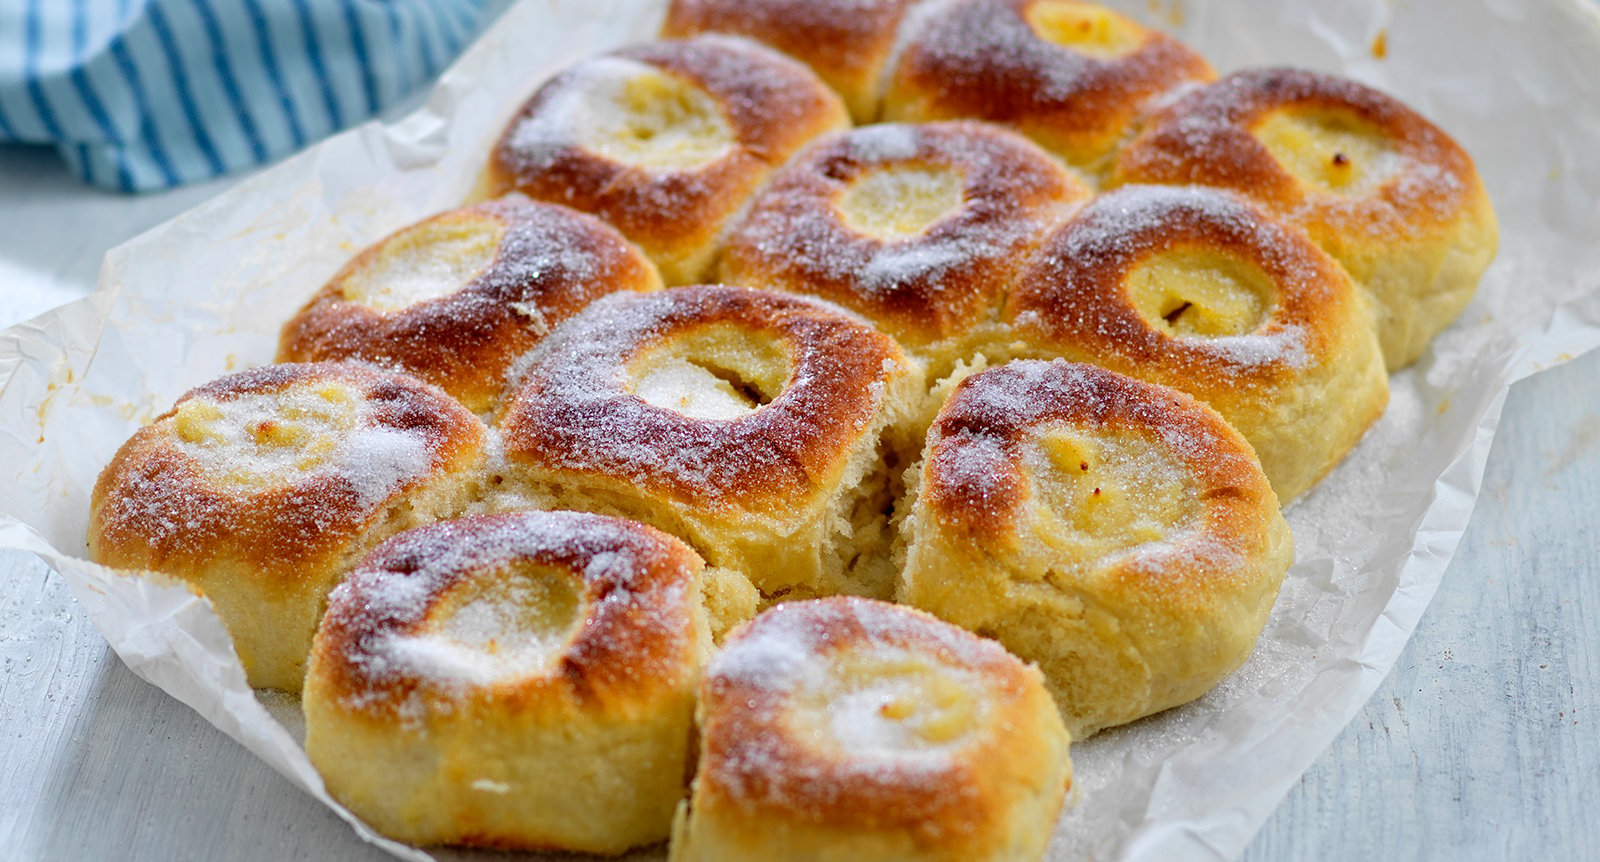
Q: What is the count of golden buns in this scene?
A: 12